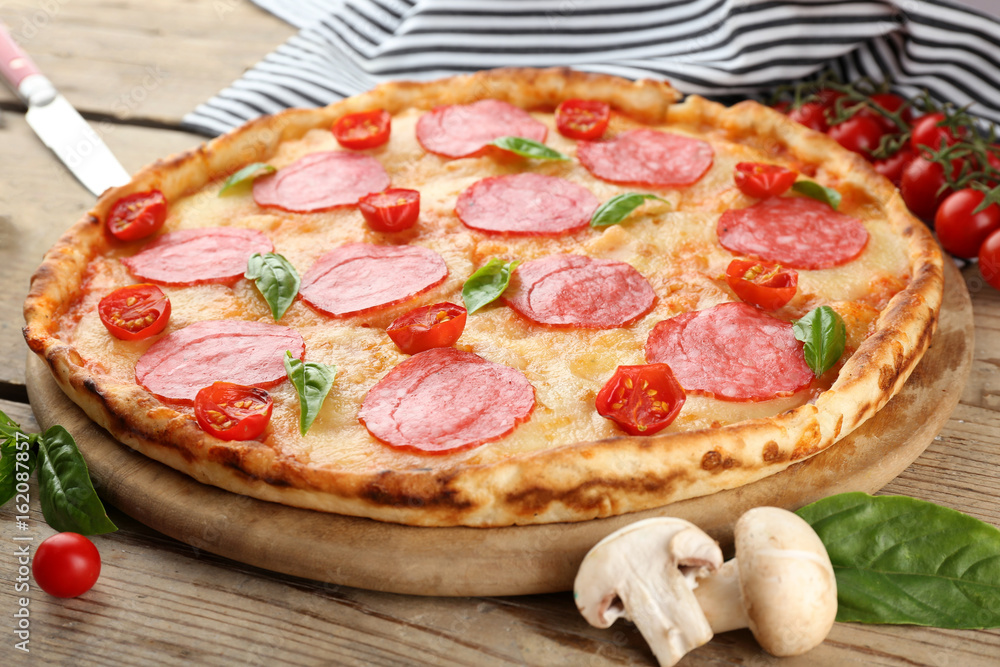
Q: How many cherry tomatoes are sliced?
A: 10